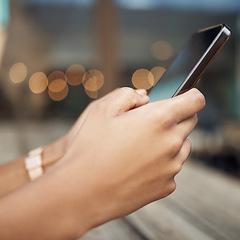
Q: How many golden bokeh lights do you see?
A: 10